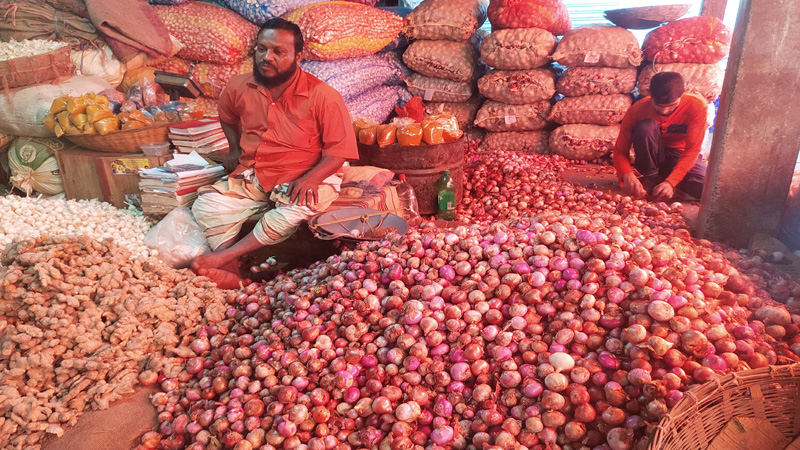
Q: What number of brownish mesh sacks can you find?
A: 13